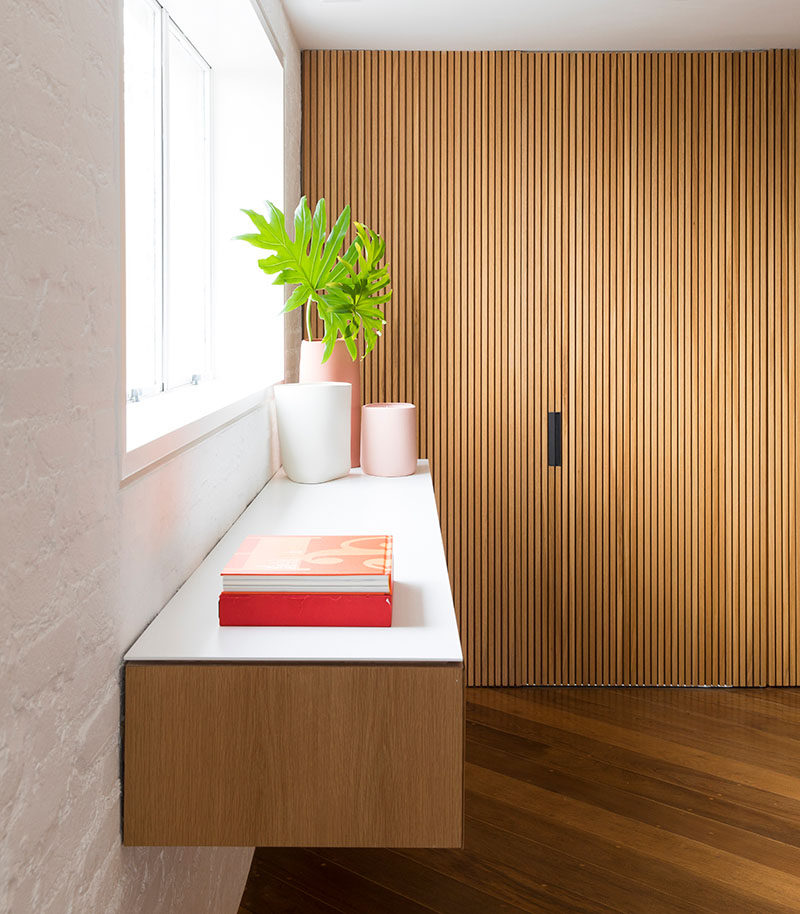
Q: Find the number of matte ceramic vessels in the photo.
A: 3